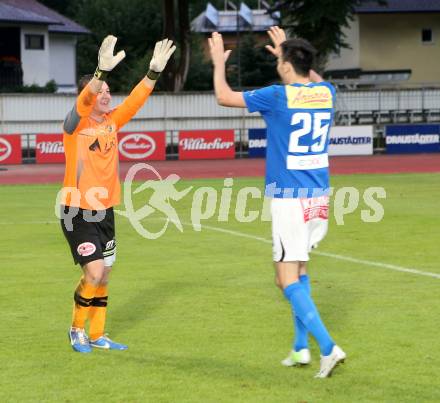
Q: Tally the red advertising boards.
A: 4